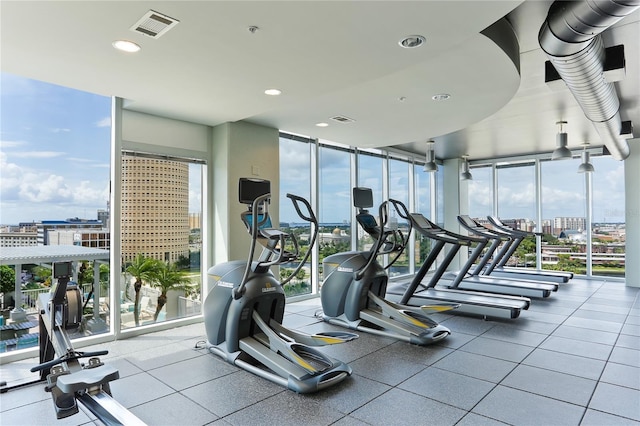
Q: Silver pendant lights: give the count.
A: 4